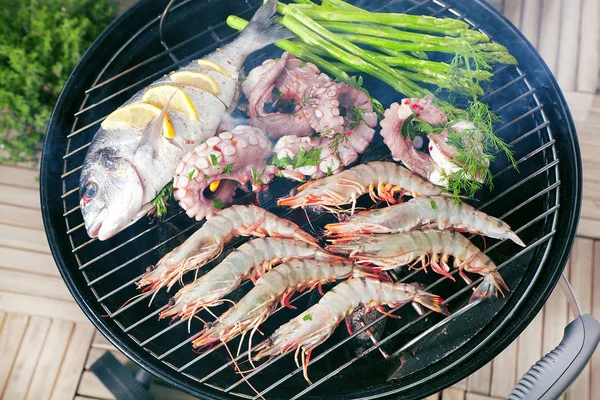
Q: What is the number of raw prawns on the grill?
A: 7